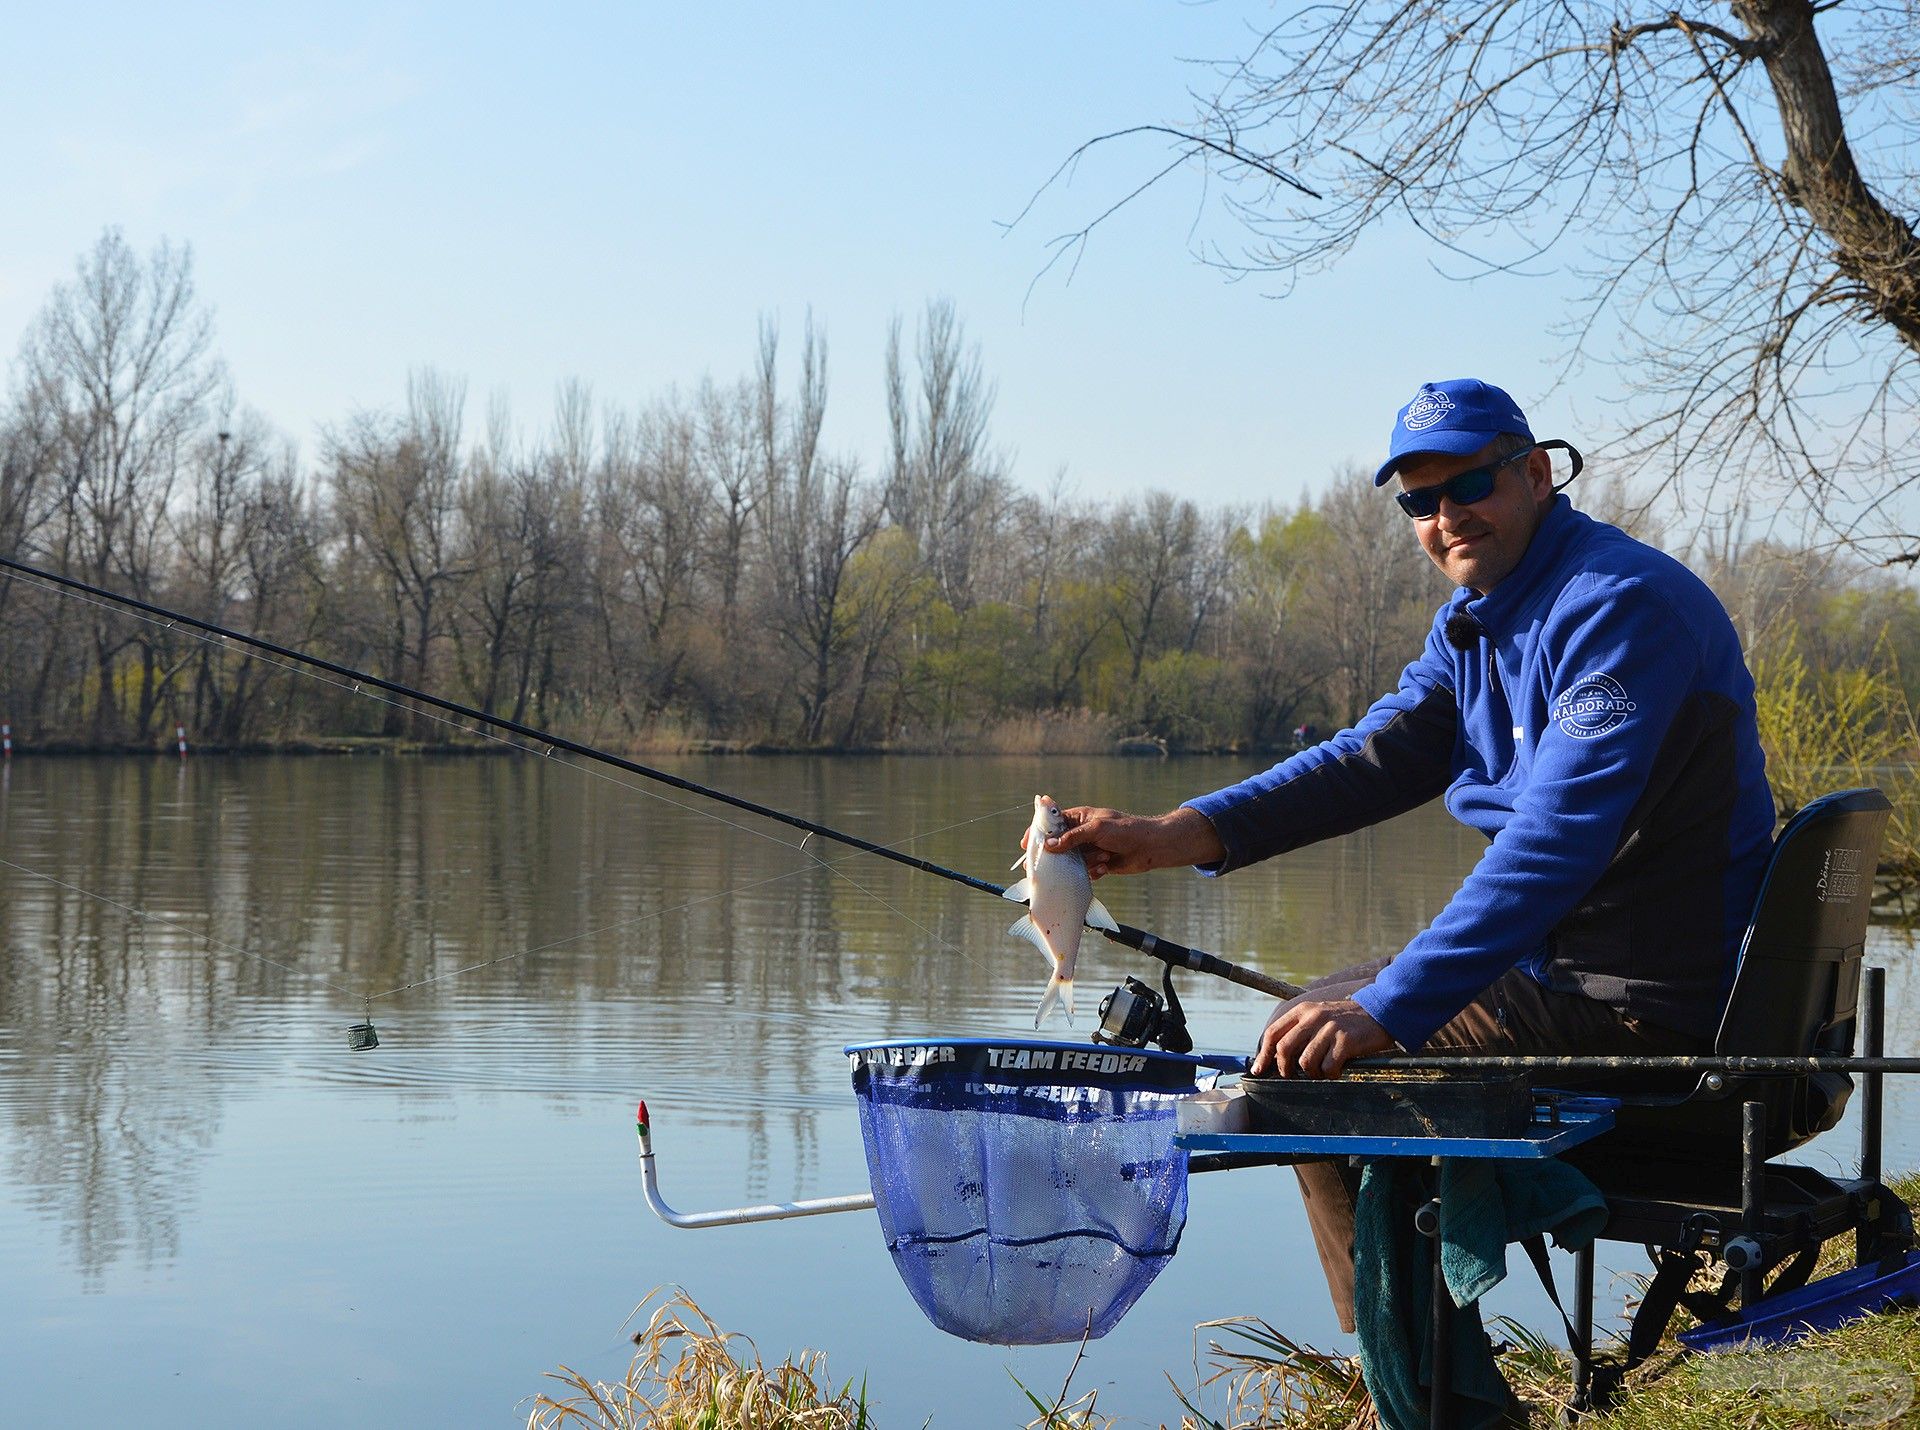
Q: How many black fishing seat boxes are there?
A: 1